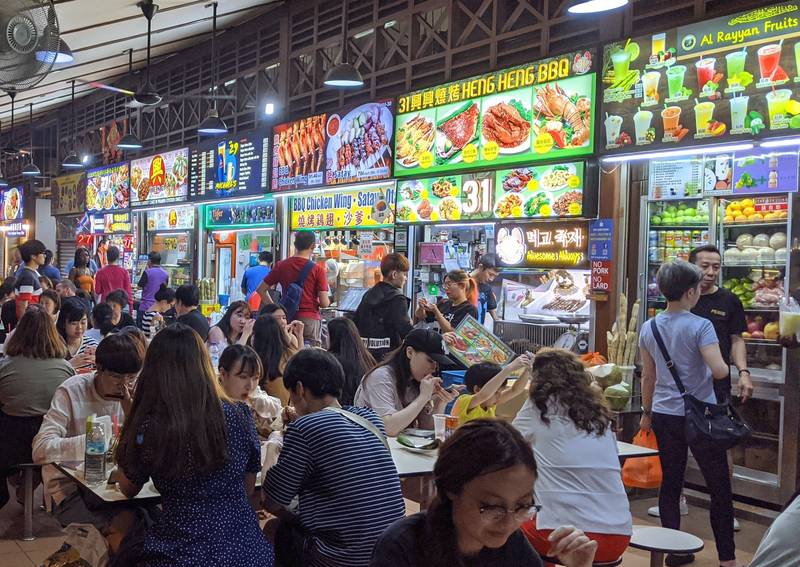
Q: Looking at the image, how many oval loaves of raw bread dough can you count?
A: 0